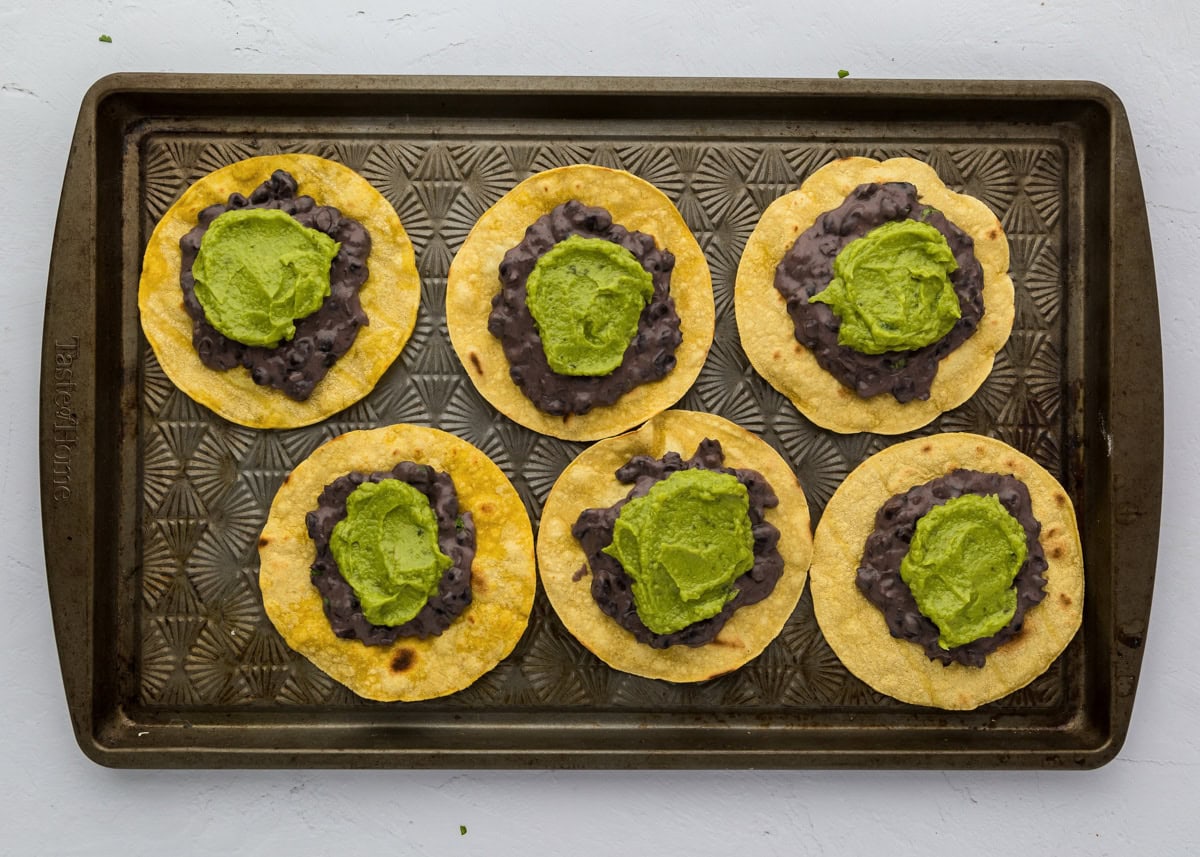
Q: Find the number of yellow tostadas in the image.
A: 6